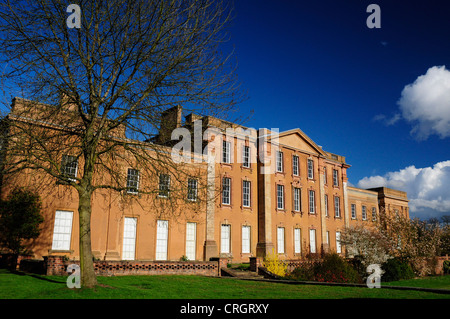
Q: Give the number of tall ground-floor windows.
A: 11